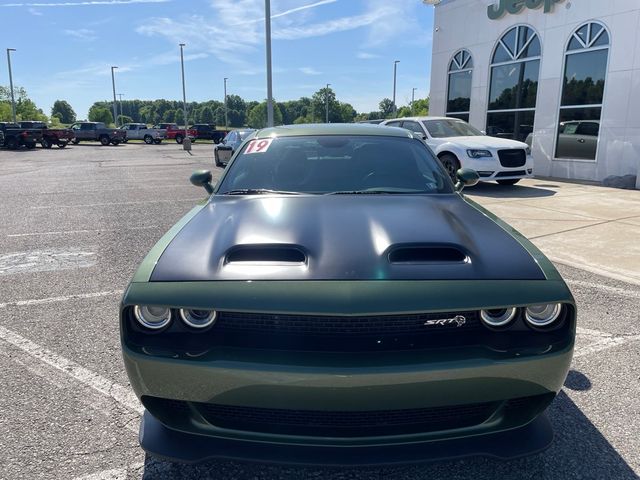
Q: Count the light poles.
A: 9